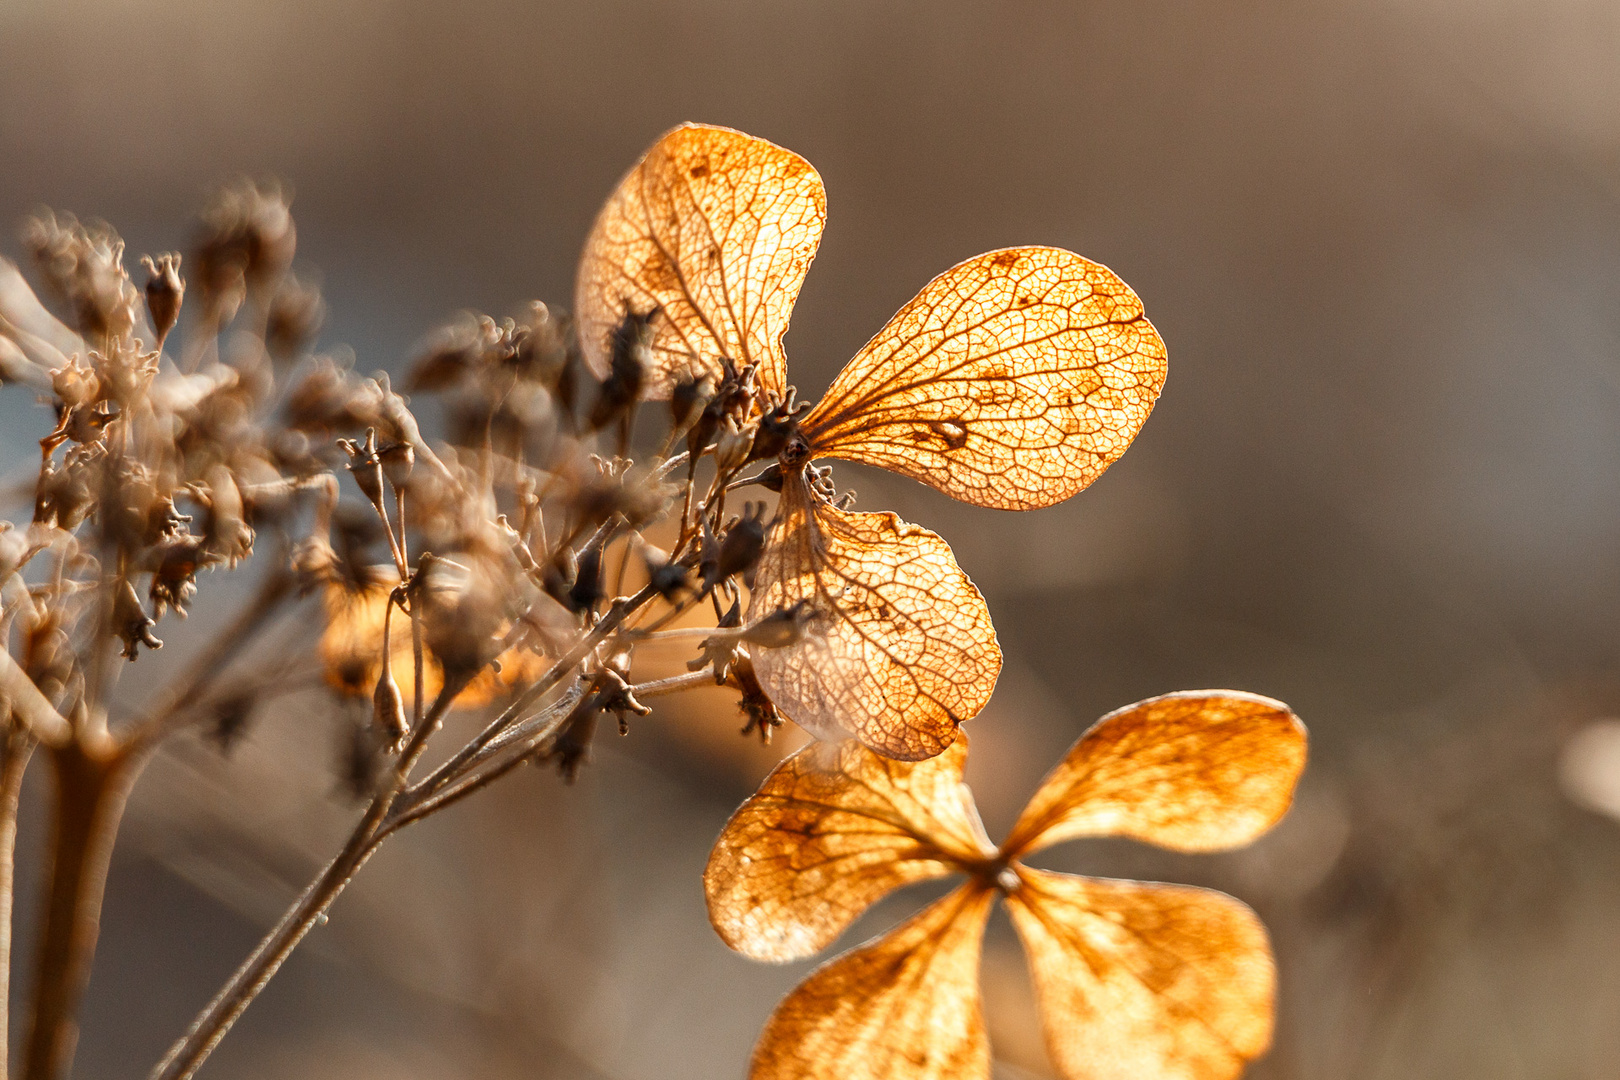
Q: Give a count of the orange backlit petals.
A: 7